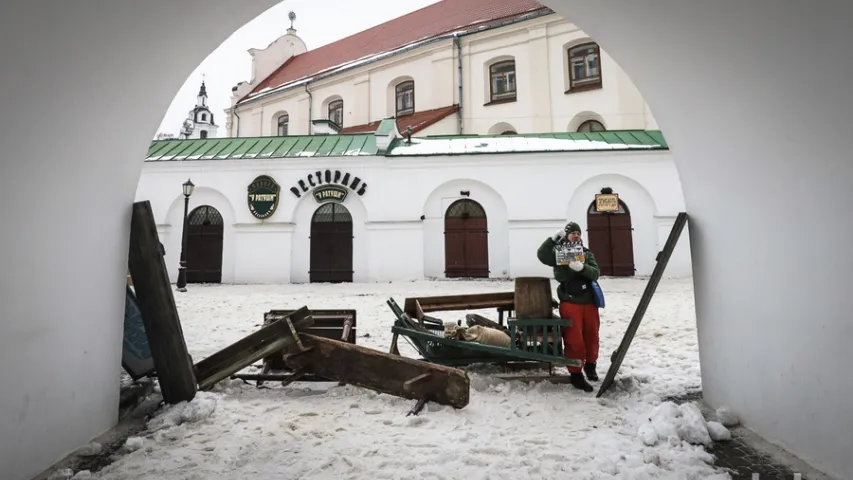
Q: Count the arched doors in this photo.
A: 4